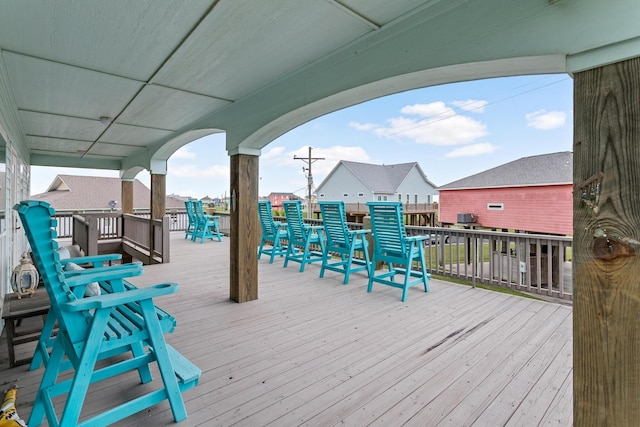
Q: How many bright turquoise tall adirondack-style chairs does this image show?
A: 8